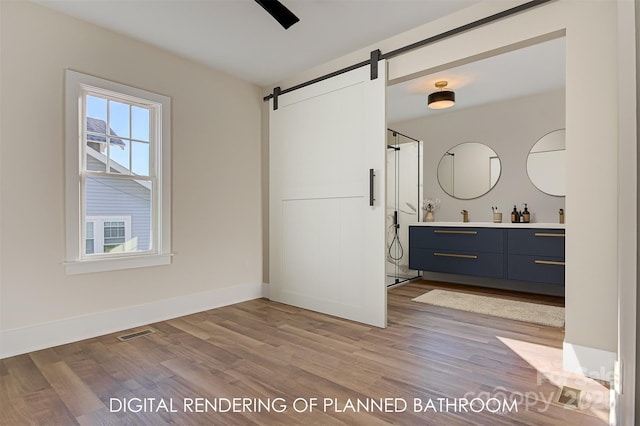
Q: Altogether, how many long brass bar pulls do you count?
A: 4